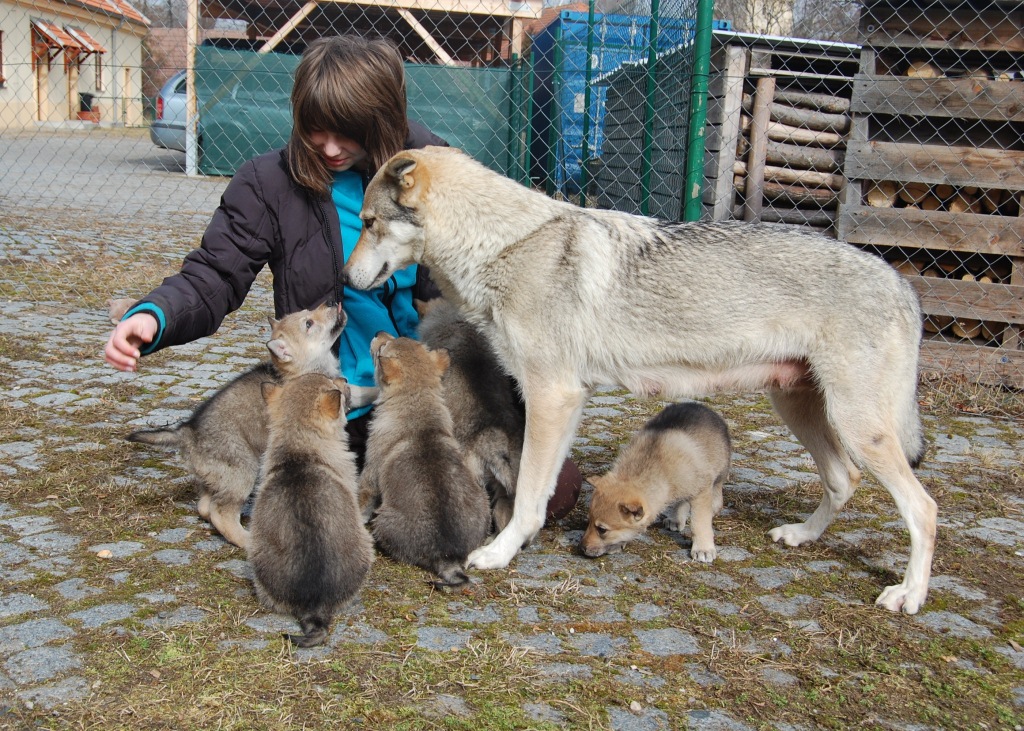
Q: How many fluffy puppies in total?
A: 5